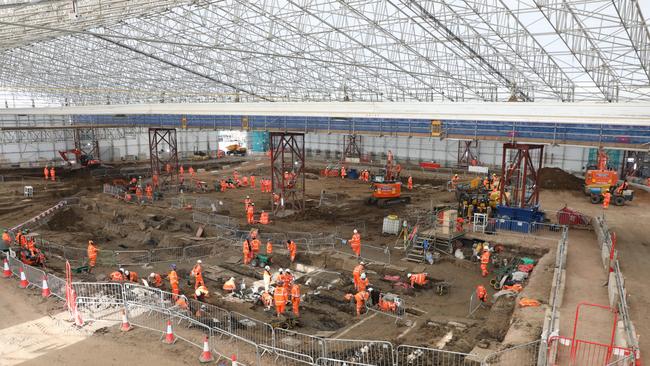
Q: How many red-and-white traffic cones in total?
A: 7